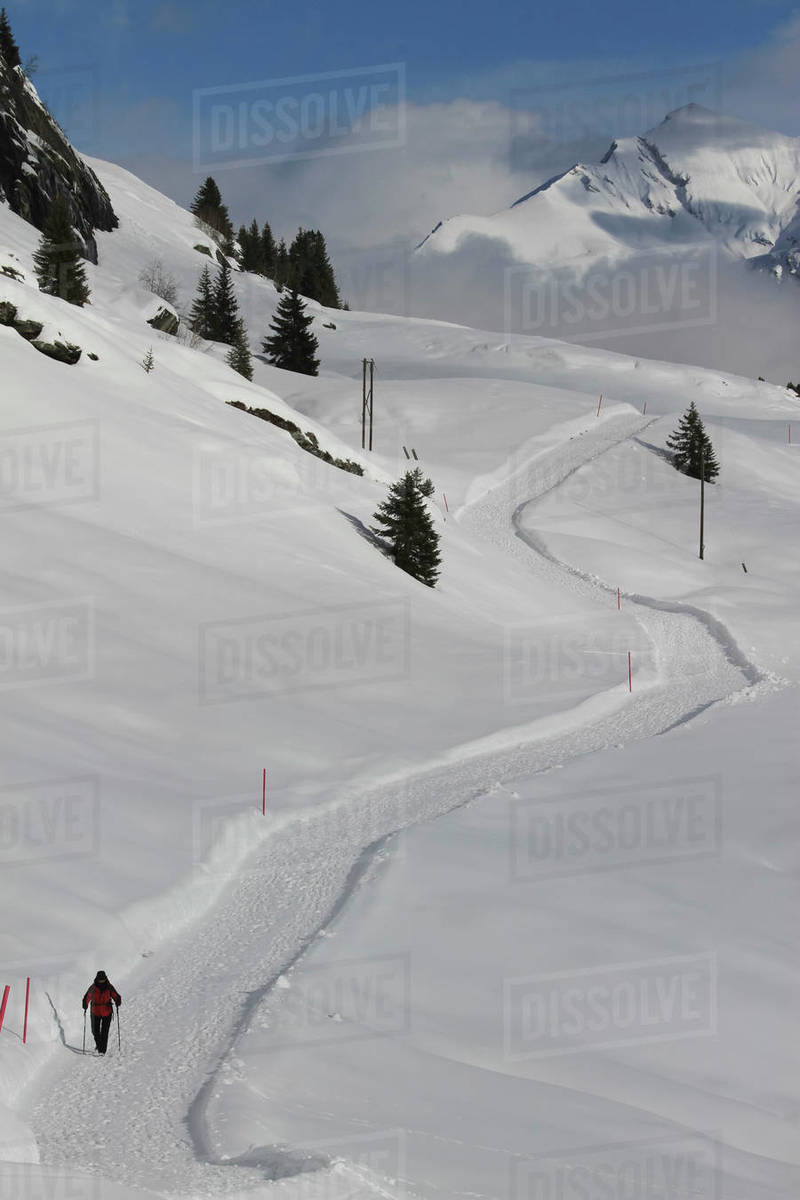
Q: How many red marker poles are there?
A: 9